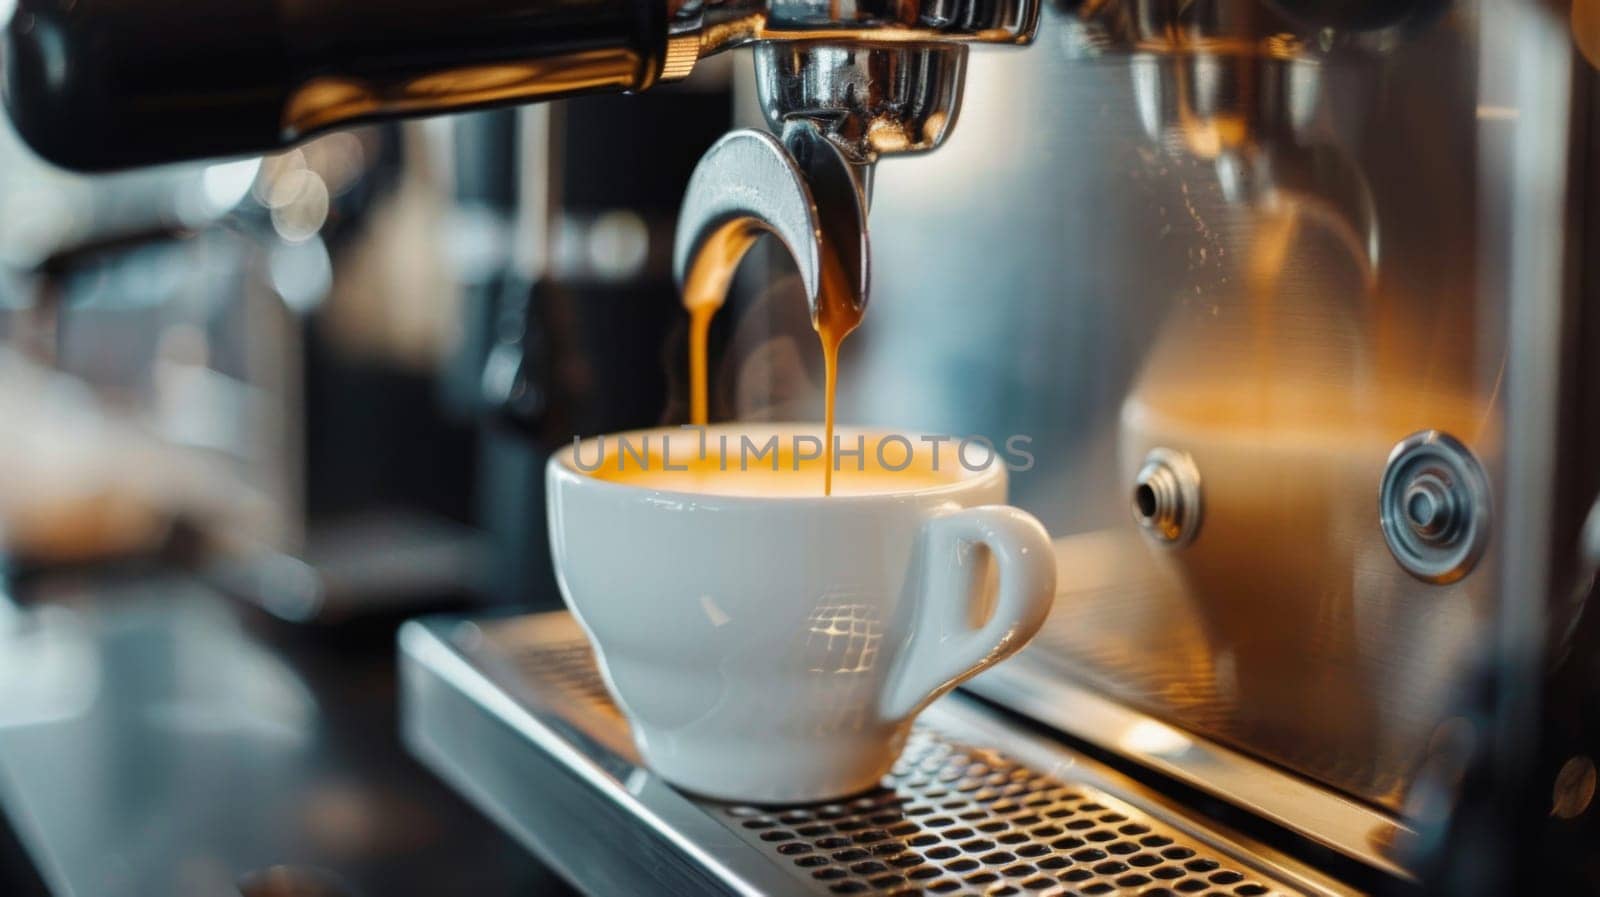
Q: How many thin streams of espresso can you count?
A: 2